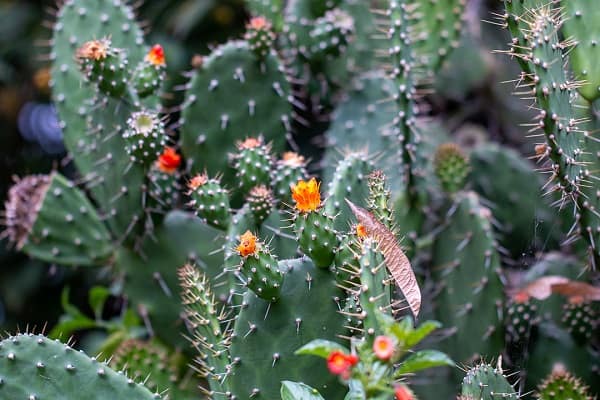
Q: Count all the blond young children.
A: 0